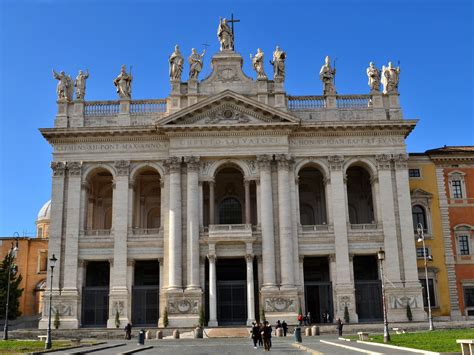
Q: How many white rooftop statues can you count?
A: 11